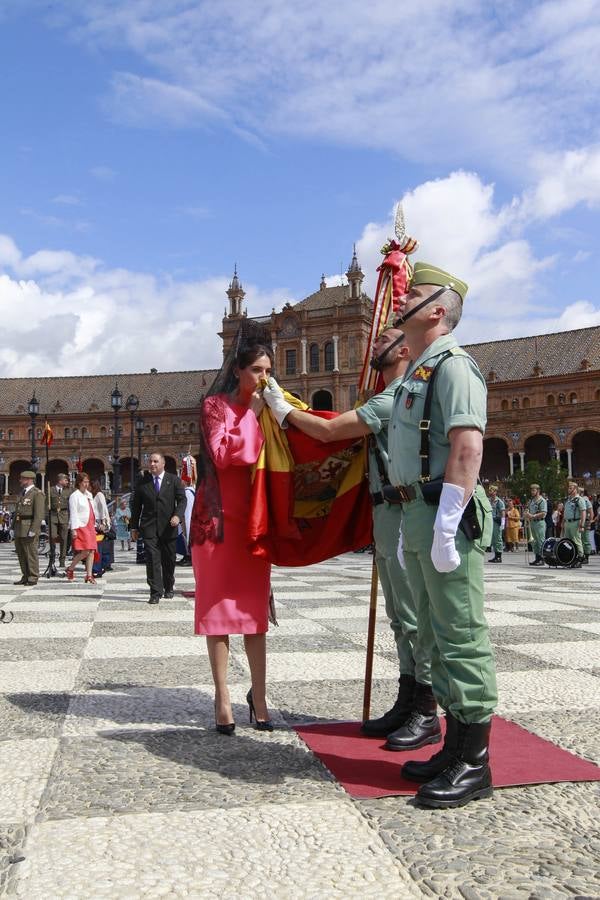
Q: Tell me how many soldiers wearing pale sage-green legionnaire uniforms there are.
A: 6